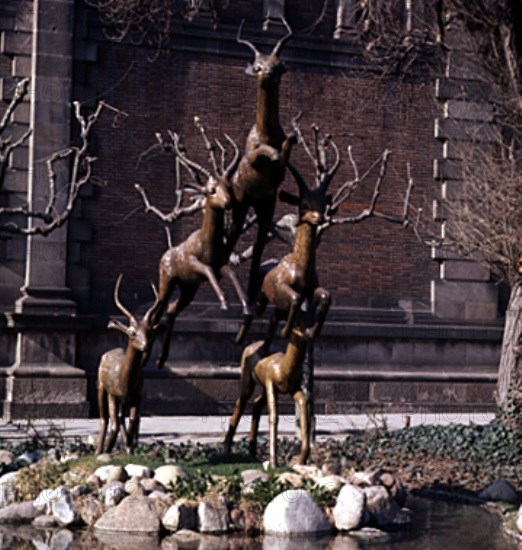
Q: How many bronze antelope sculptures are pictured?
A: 5